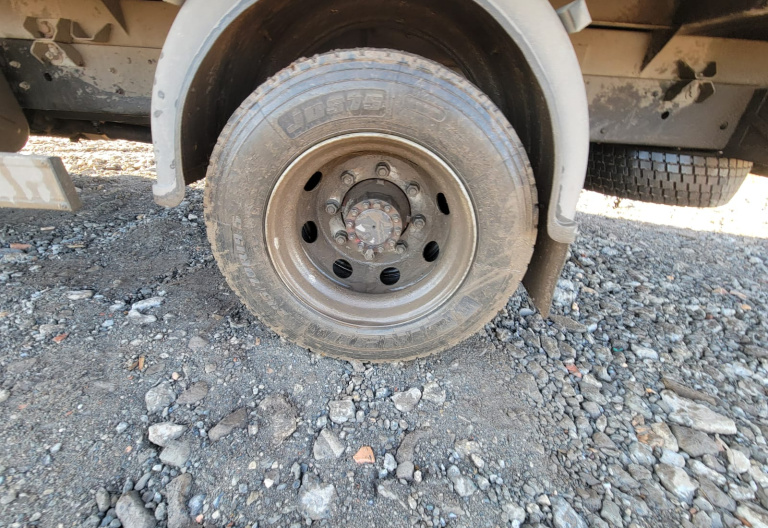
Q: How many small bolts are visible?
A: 12